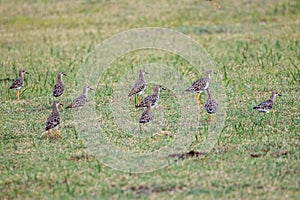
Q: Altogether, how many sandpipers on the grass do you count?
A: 10